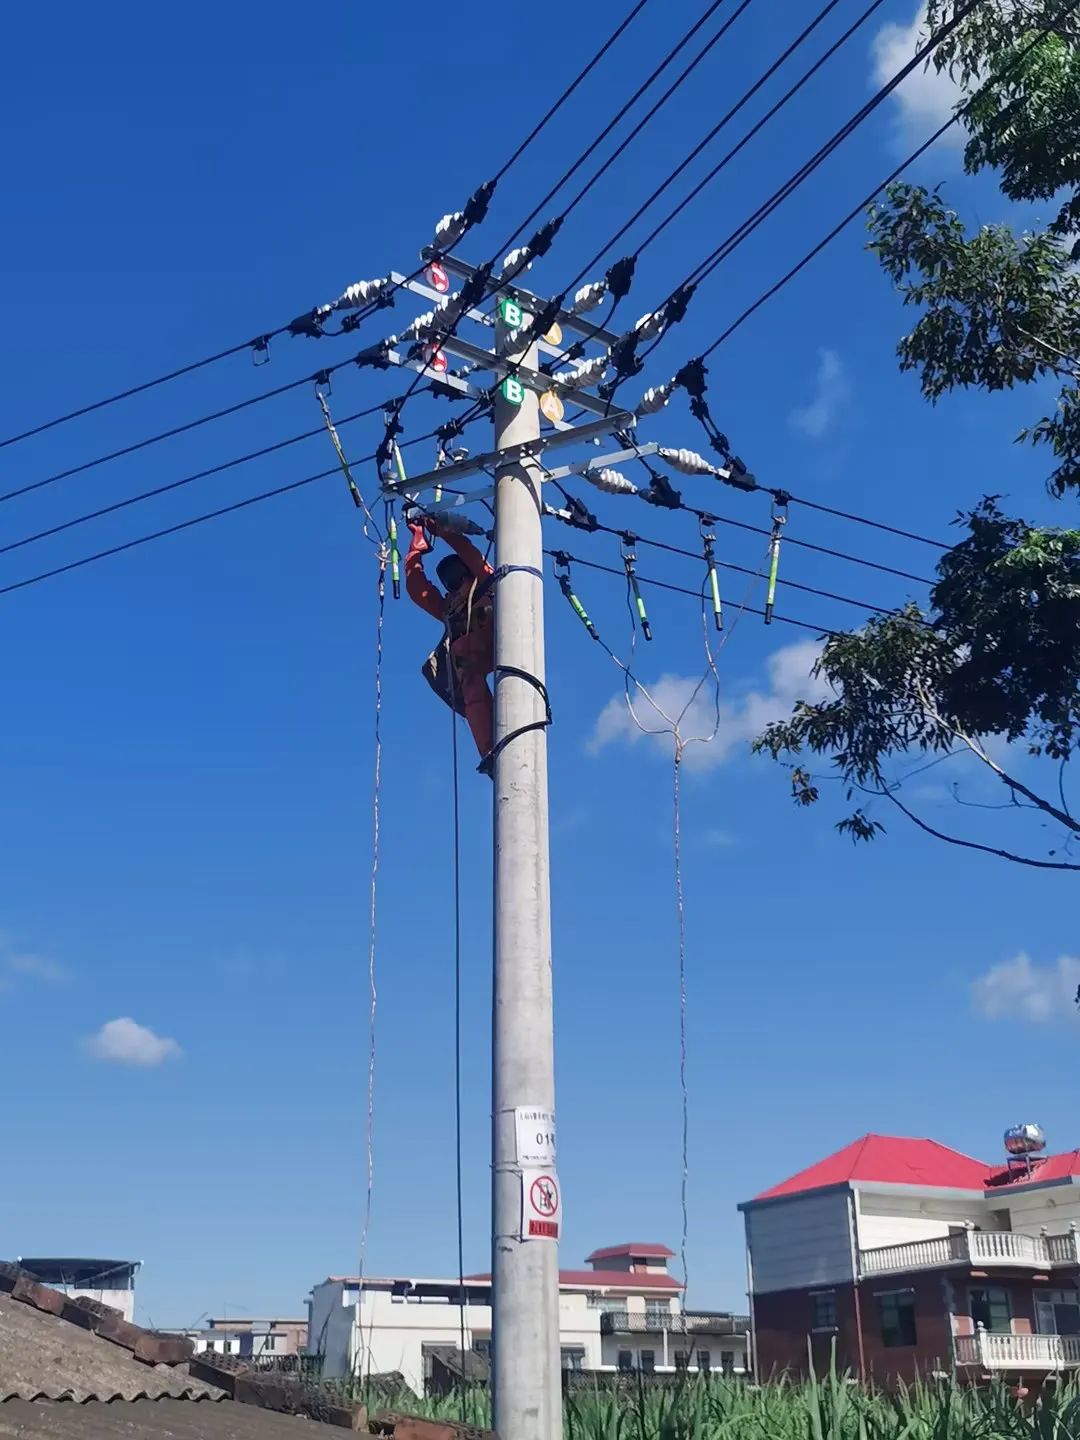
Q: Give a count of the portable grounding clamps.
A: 8